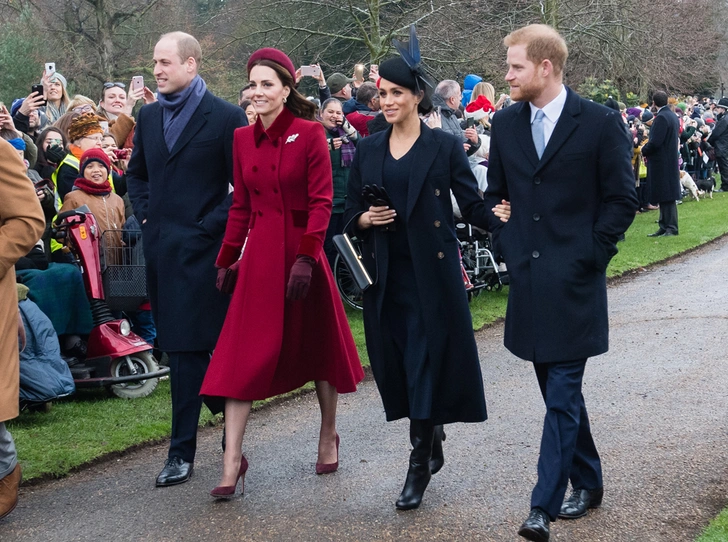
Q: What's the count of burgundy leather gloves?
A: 2